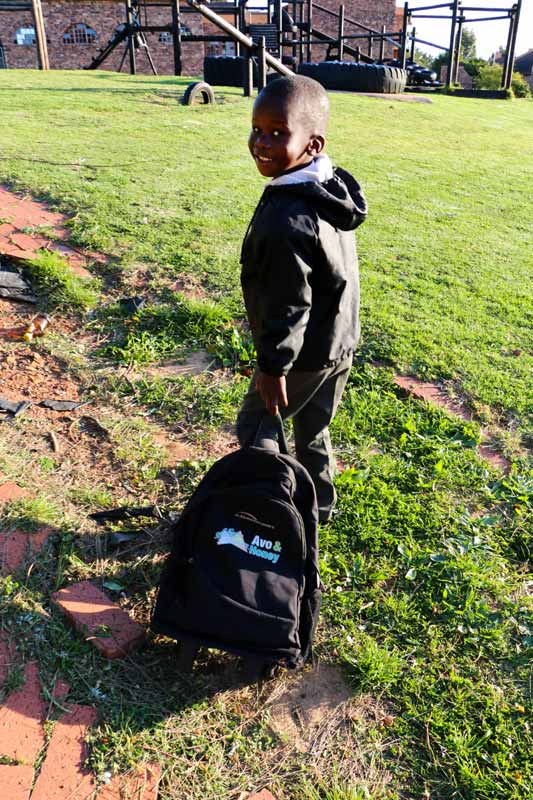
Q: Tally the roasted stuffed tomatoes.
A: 0